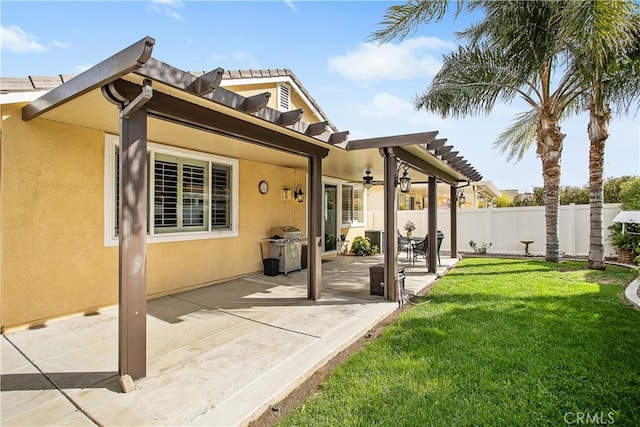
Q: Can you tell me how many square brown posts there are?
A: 5